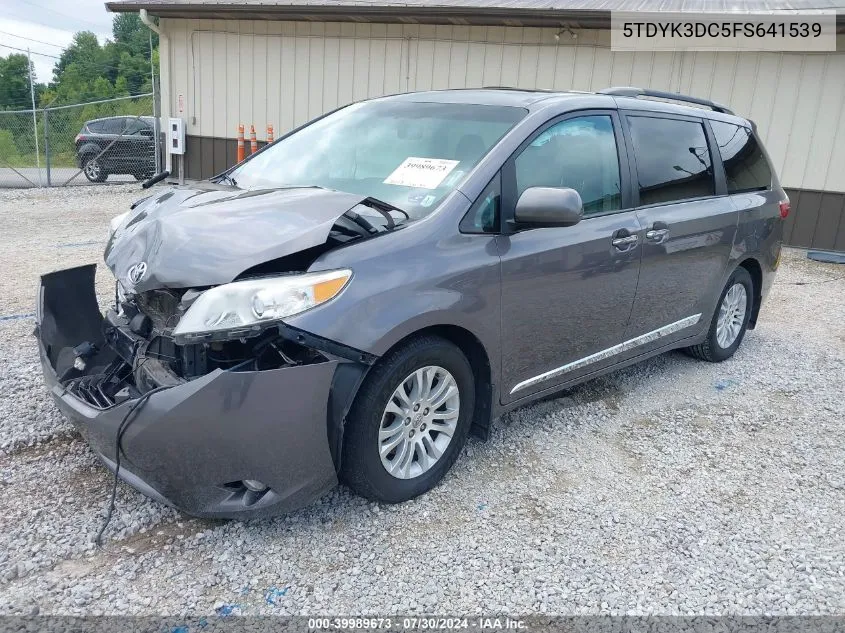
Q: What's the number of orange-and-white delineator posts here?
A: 3